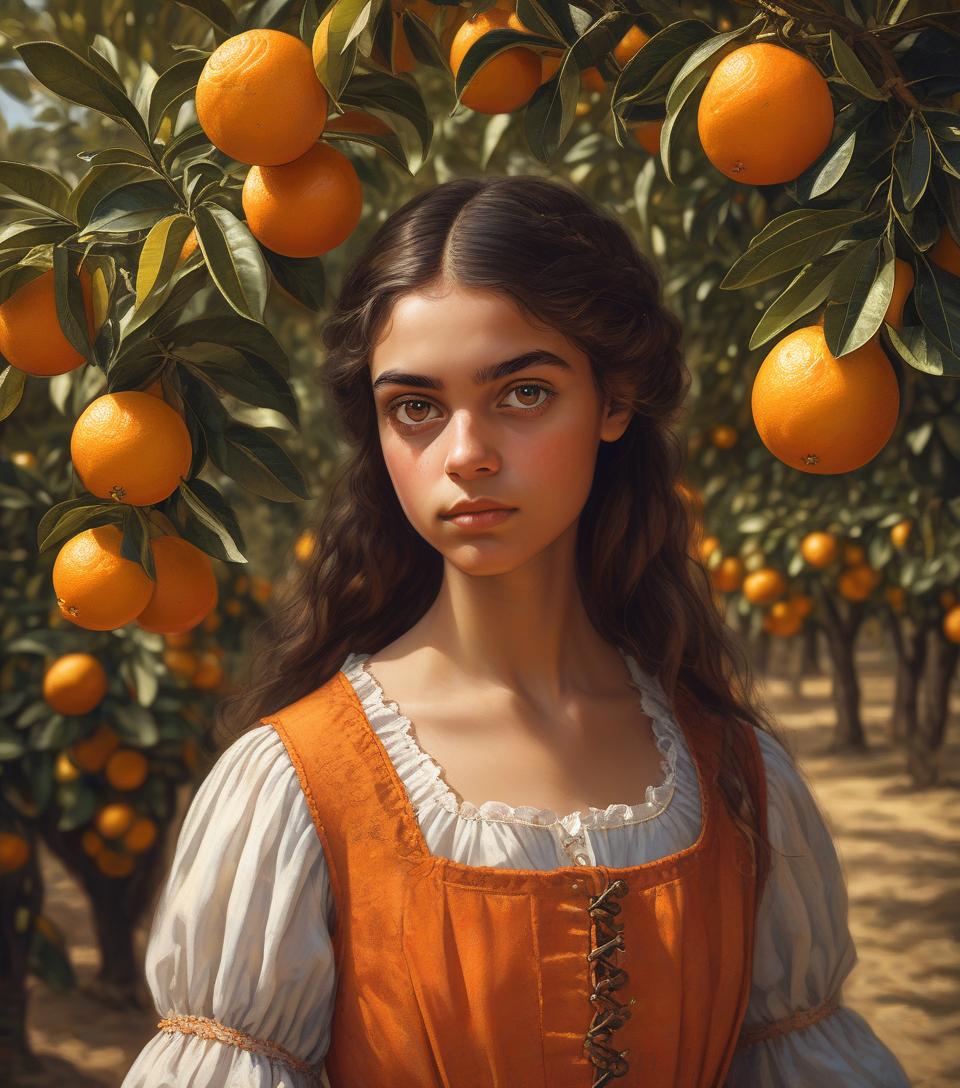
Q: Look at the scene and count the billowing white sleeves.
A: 2